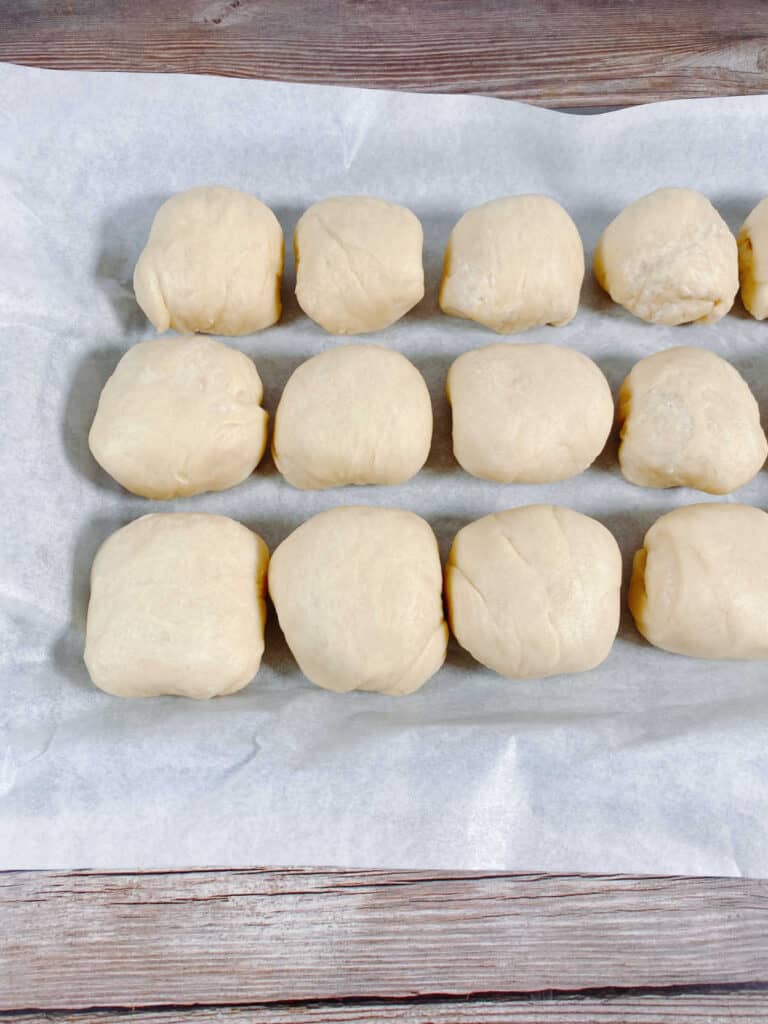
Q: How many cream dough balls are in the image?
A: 13